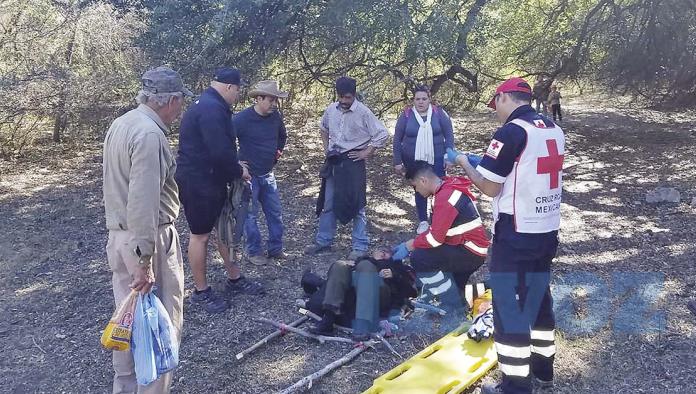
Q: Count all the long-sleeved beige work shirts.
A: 1